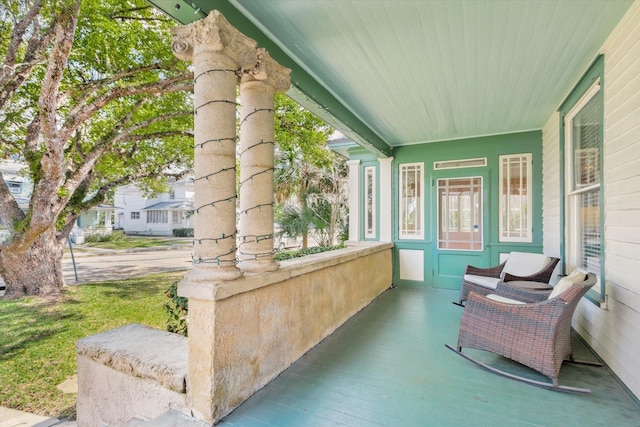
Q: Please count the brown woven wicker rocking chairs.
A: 2